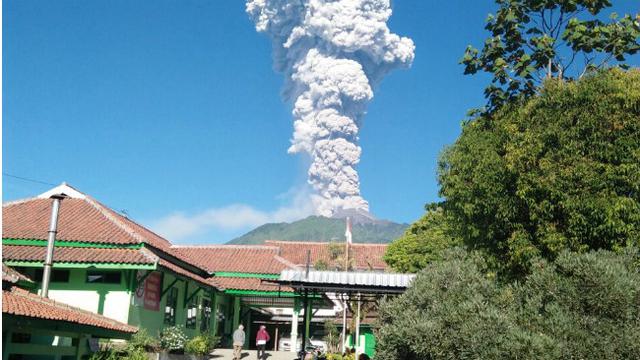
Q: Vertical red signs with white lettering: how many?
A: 1